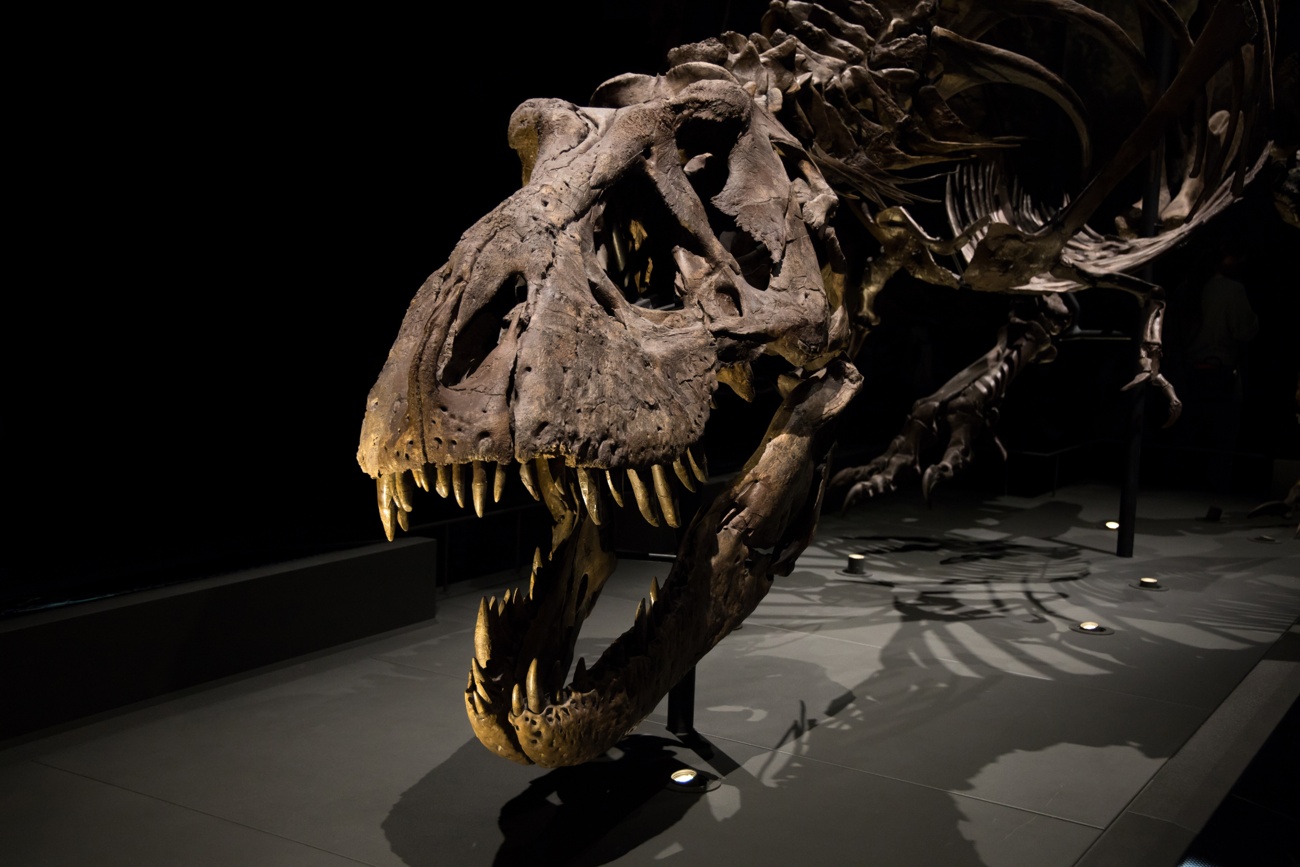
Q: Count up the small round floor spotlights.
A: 5